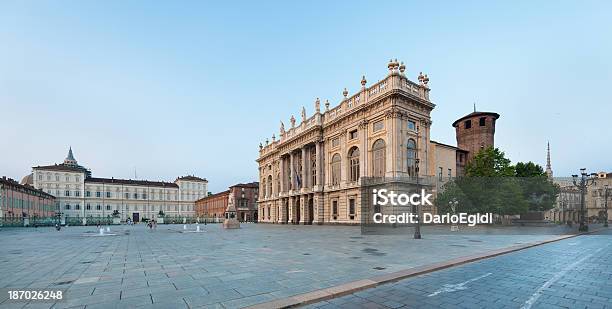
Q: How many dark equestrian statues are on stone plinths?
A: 2